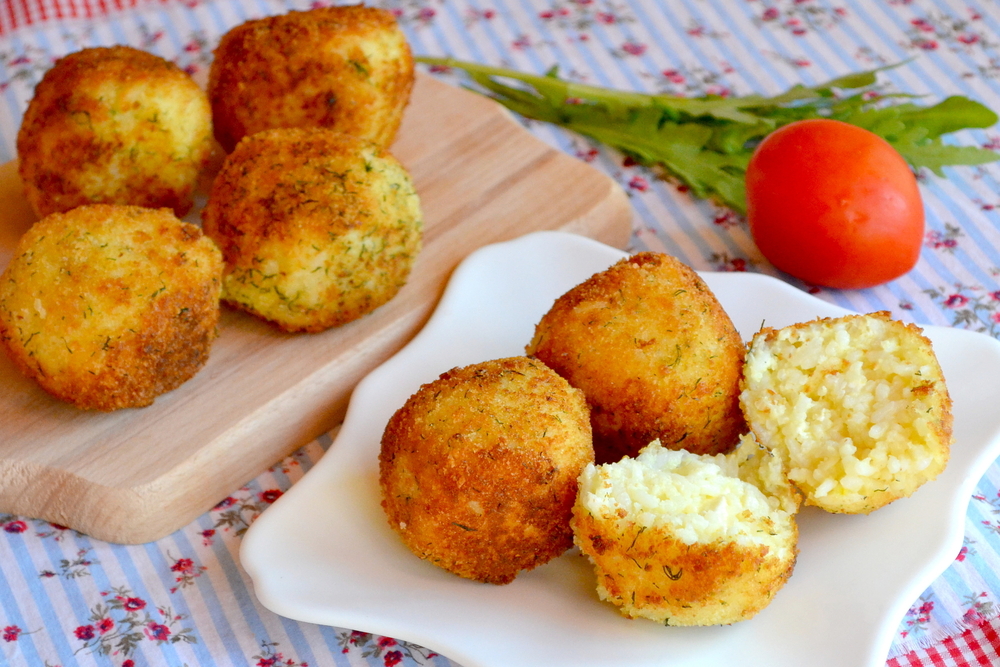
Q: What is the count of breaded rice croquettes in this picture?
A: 7